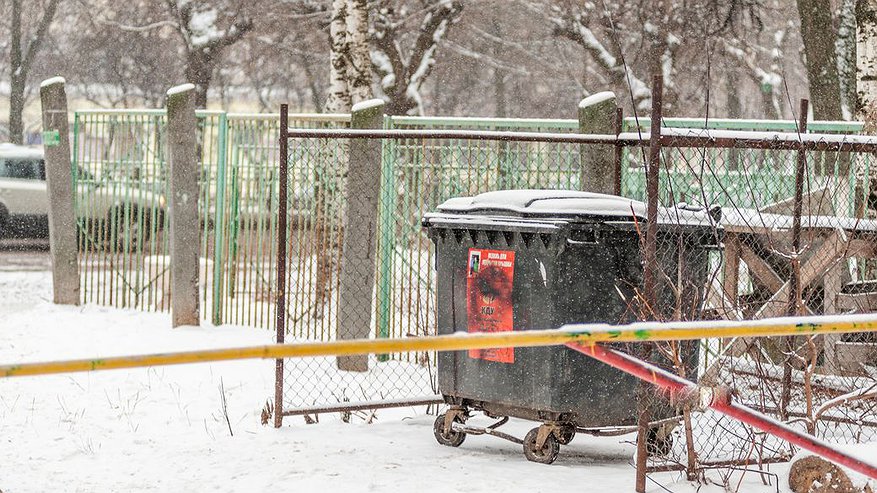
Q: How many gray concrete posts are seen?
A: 4